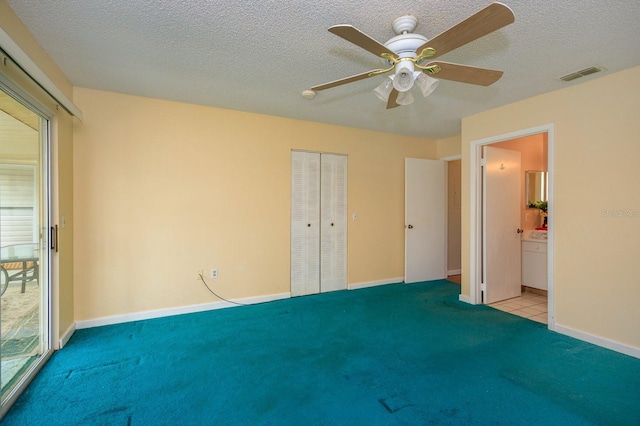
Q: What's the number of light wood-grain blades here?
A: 5